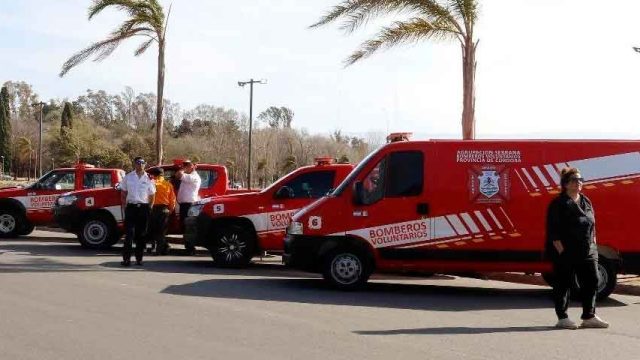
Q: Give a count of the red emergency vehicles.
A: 4